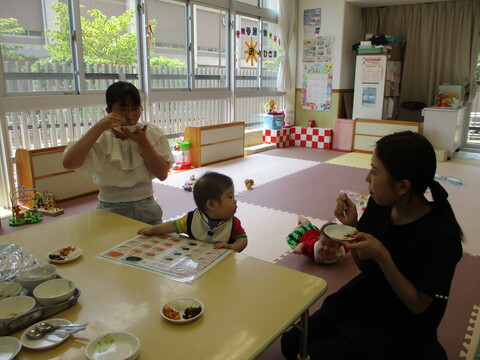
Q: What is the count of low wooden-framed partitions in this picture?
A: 3